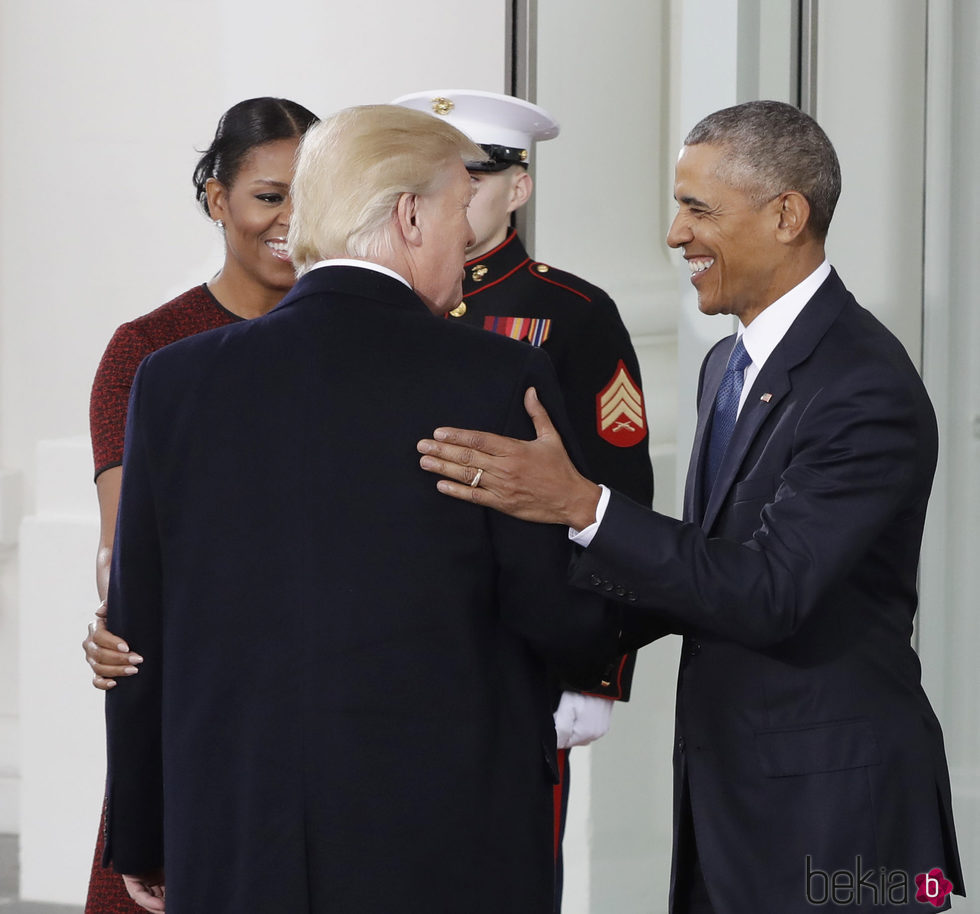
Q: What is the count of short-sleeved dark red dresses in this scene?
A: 1